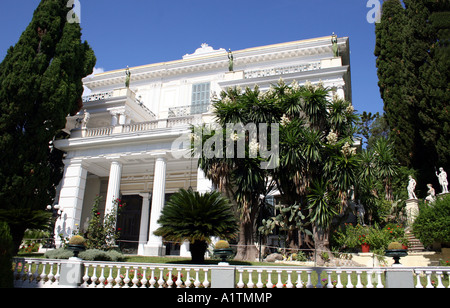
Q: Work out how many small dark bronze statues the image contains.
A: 3